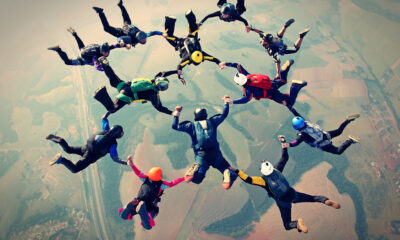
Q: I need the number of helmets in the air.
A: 12